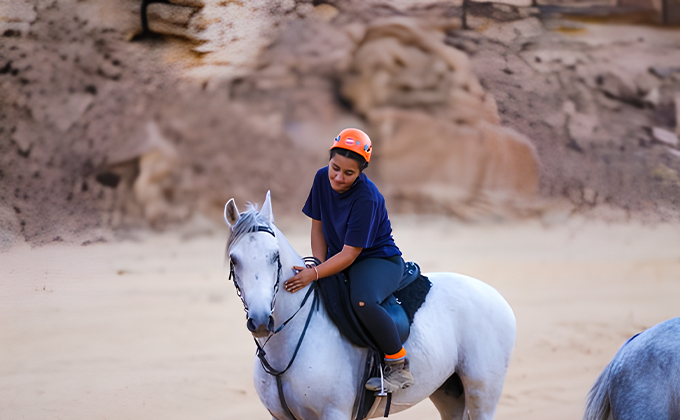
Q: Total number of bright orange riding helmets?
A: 1